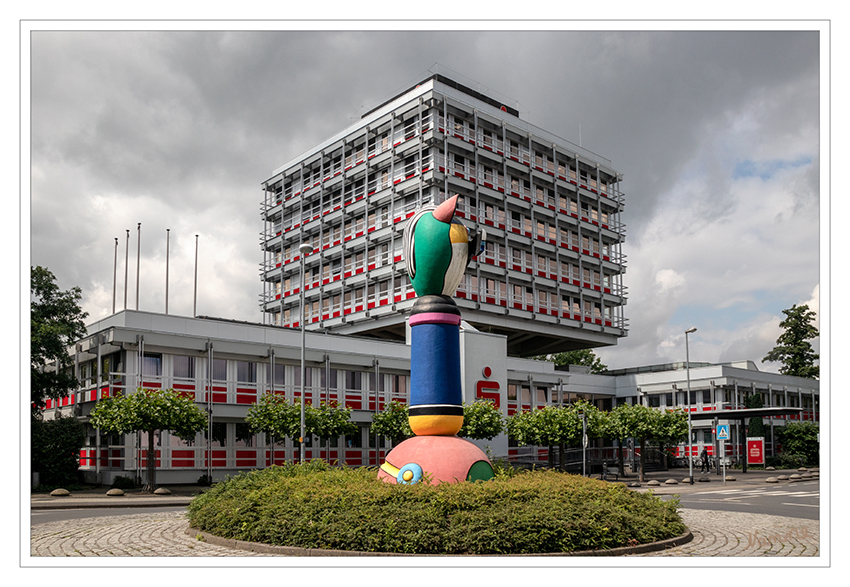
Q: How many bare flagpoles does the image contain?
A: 5